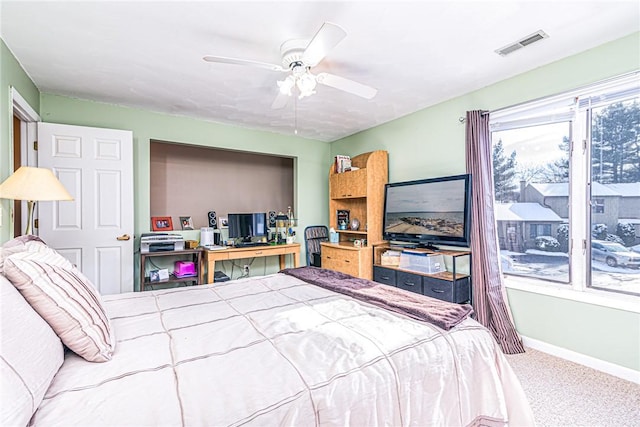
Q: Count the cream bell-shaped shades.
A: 1